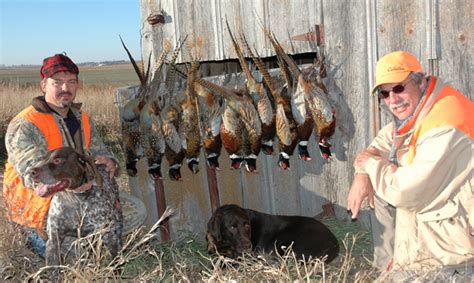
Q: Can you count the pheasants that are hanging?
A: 11